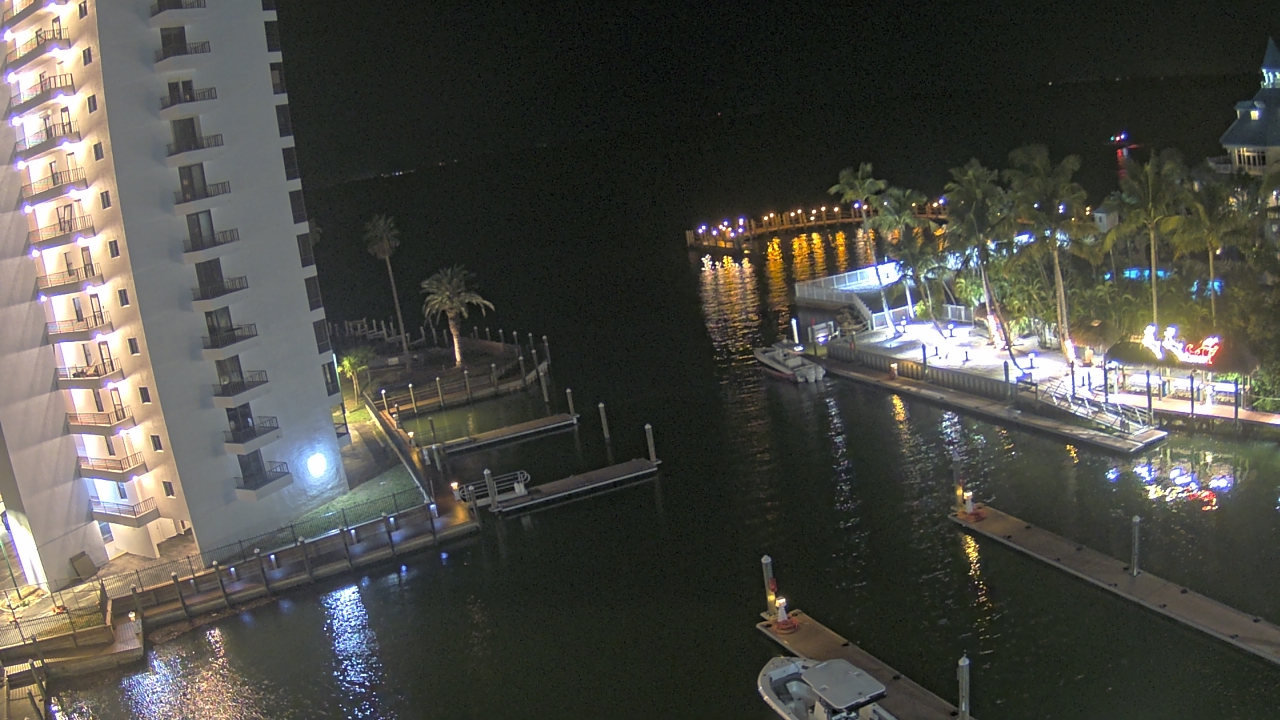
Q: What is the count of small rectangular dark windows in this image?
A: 11